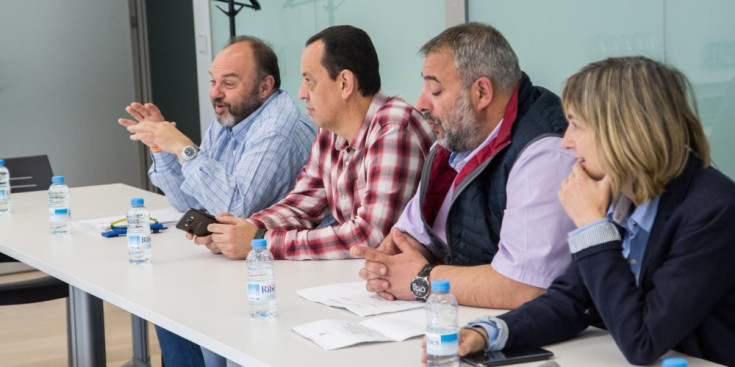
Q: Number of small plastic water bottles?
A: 6